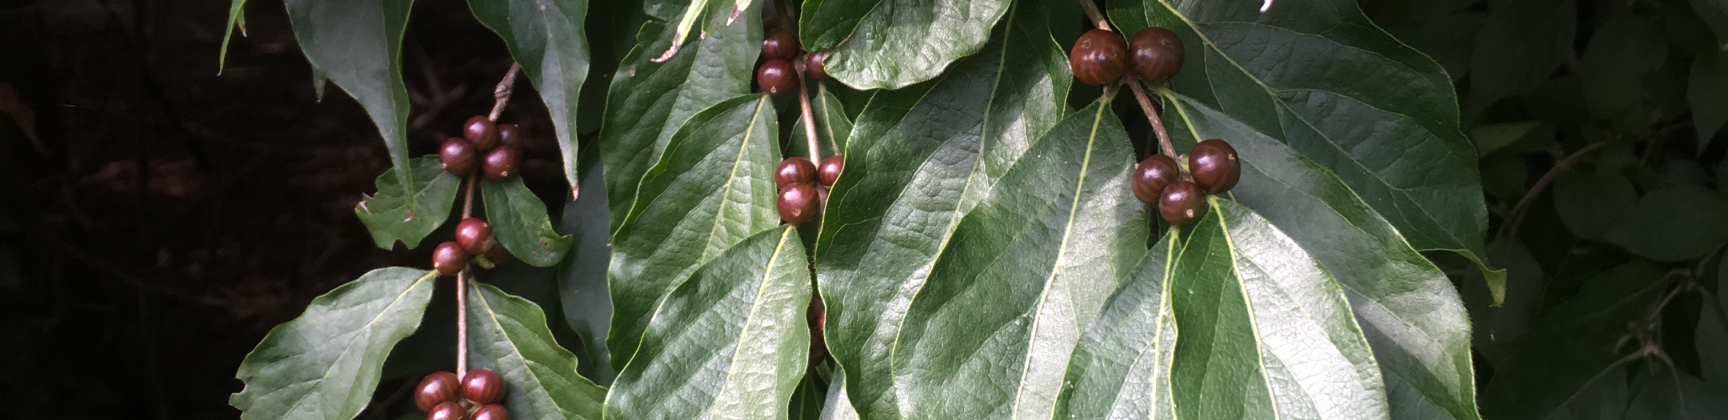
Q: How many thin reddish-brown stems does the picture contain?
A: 3